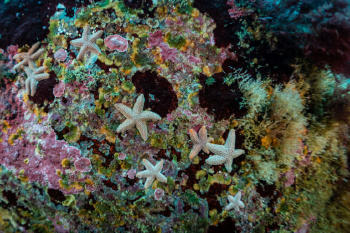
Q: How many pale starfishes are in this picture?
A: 8